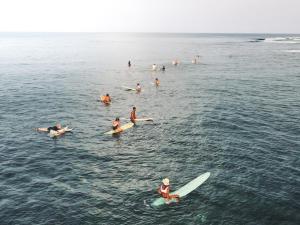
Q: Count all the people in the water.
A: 12